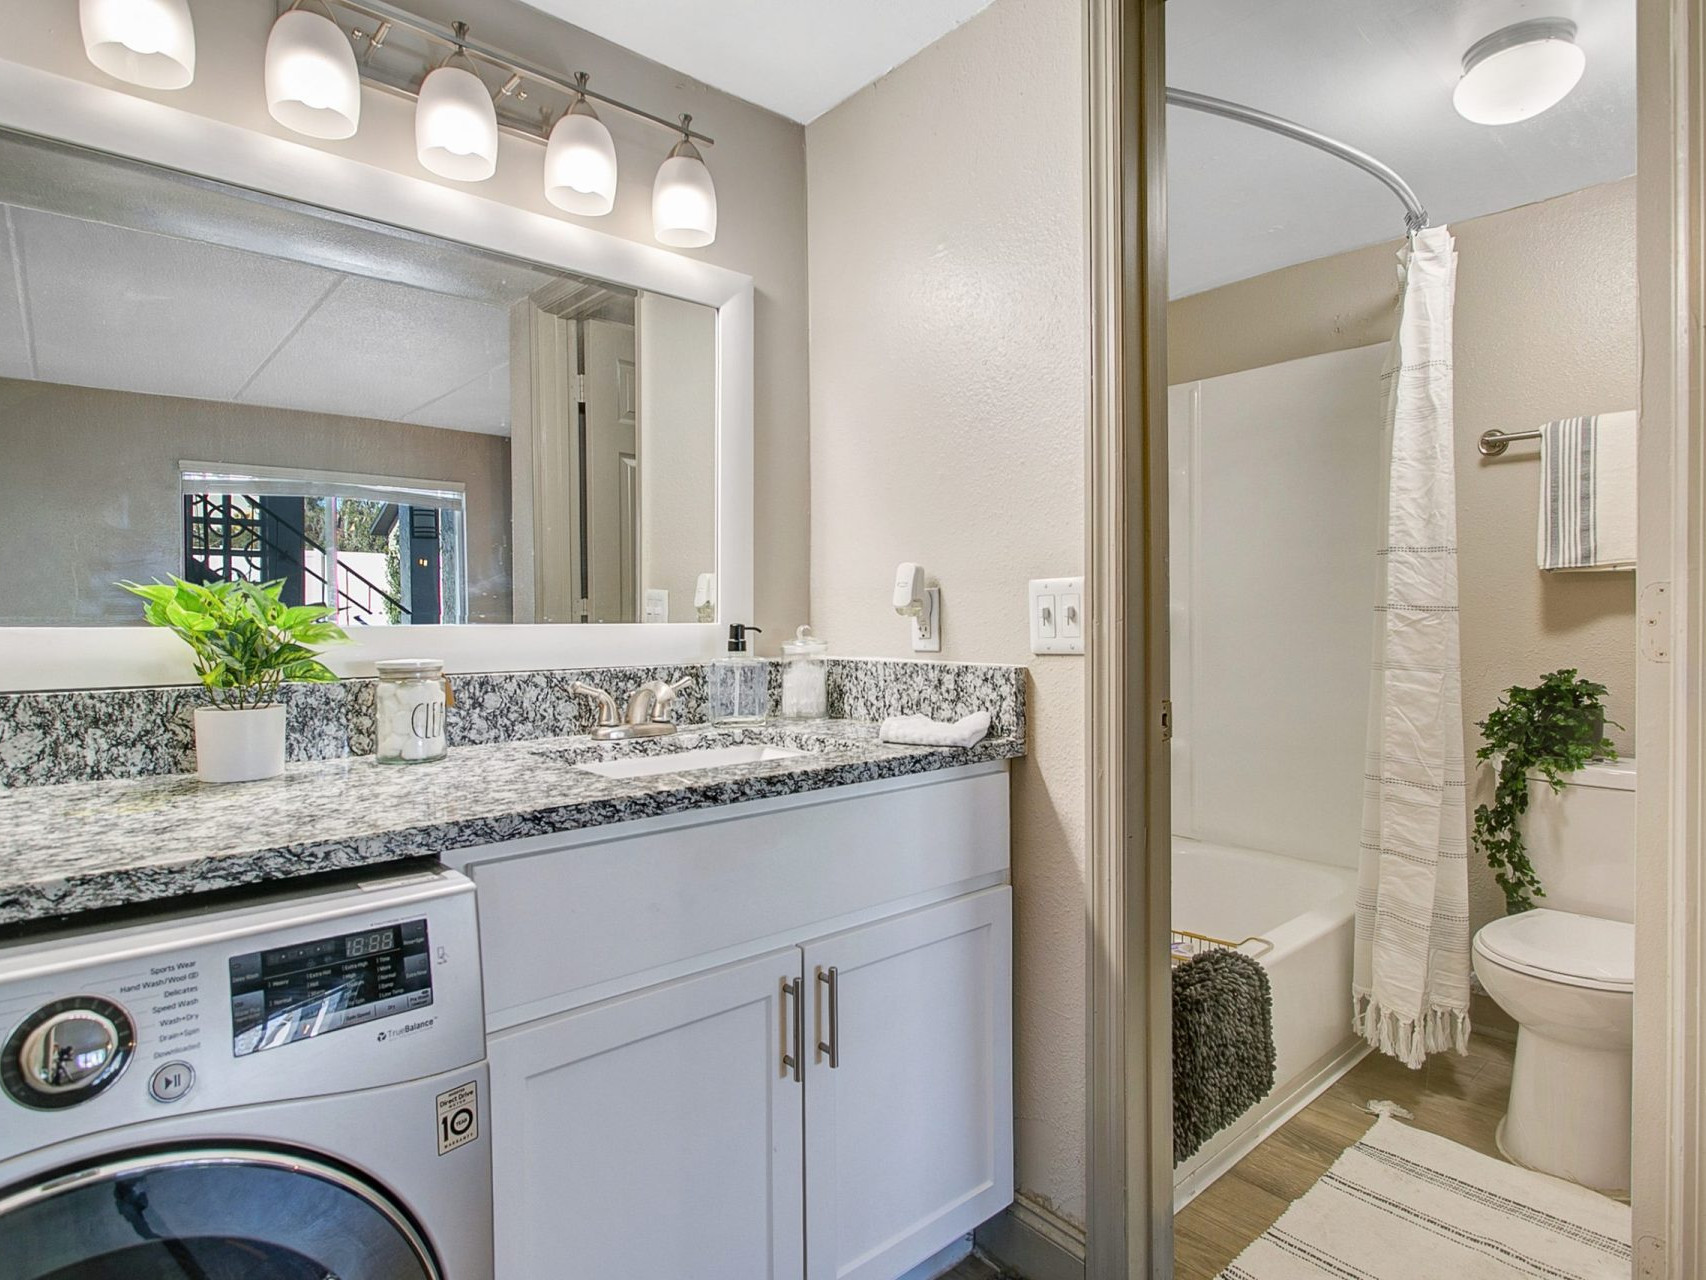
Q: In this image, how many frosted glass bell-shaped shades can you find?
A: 5